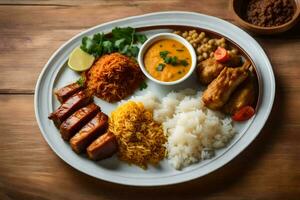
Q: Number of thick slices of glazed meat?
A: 5